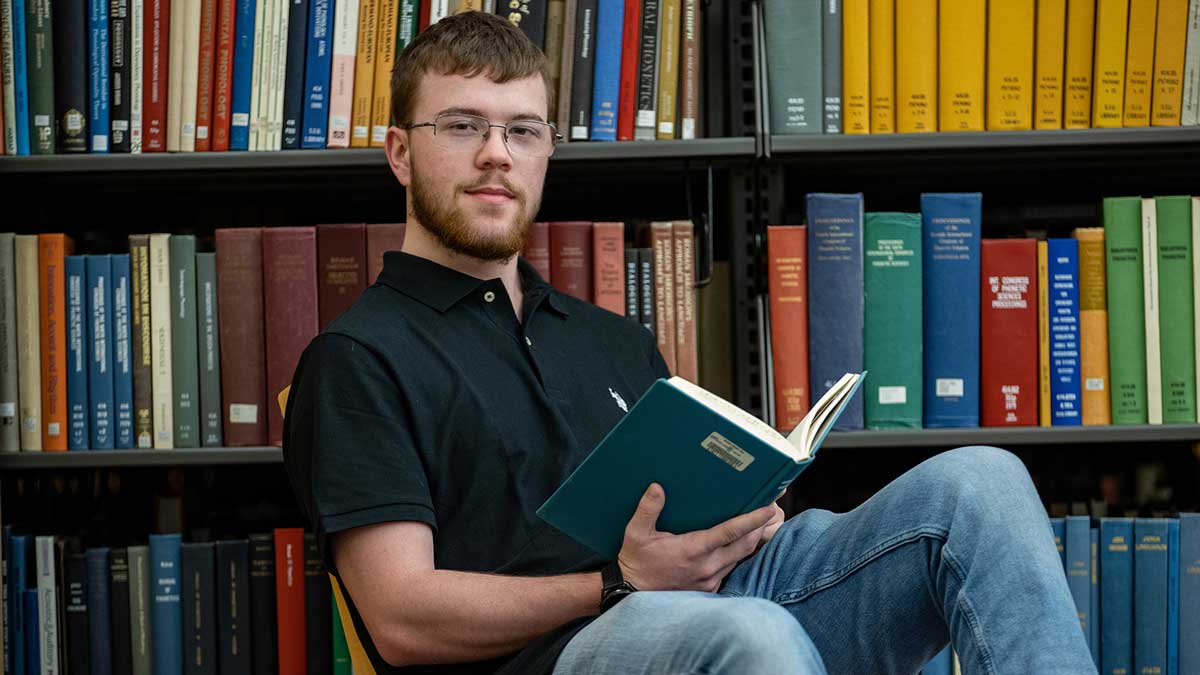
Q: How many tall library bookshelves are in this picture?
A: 2